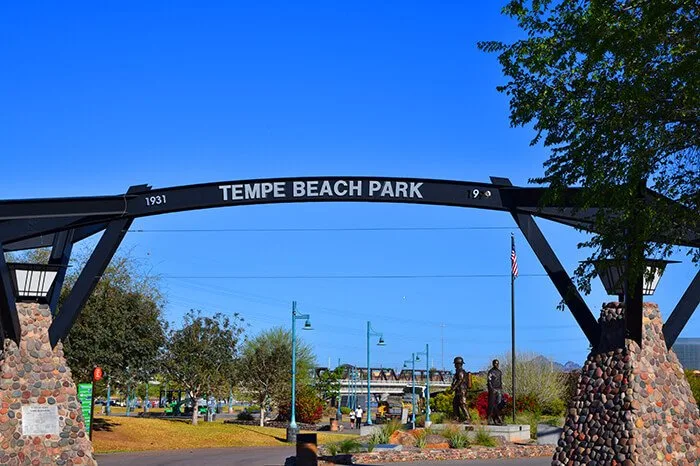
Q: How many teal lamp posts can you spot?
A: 4